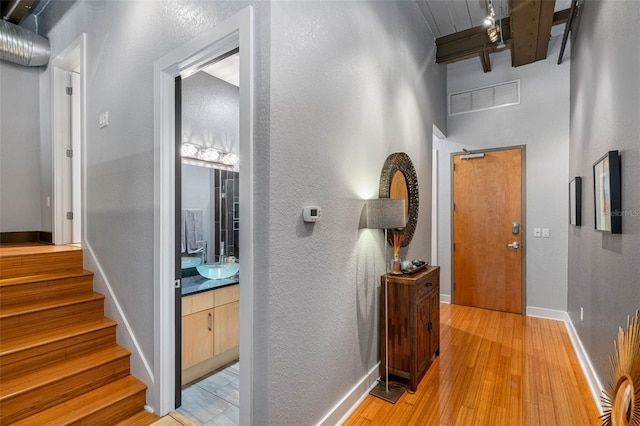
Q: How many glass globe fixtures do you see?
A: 3